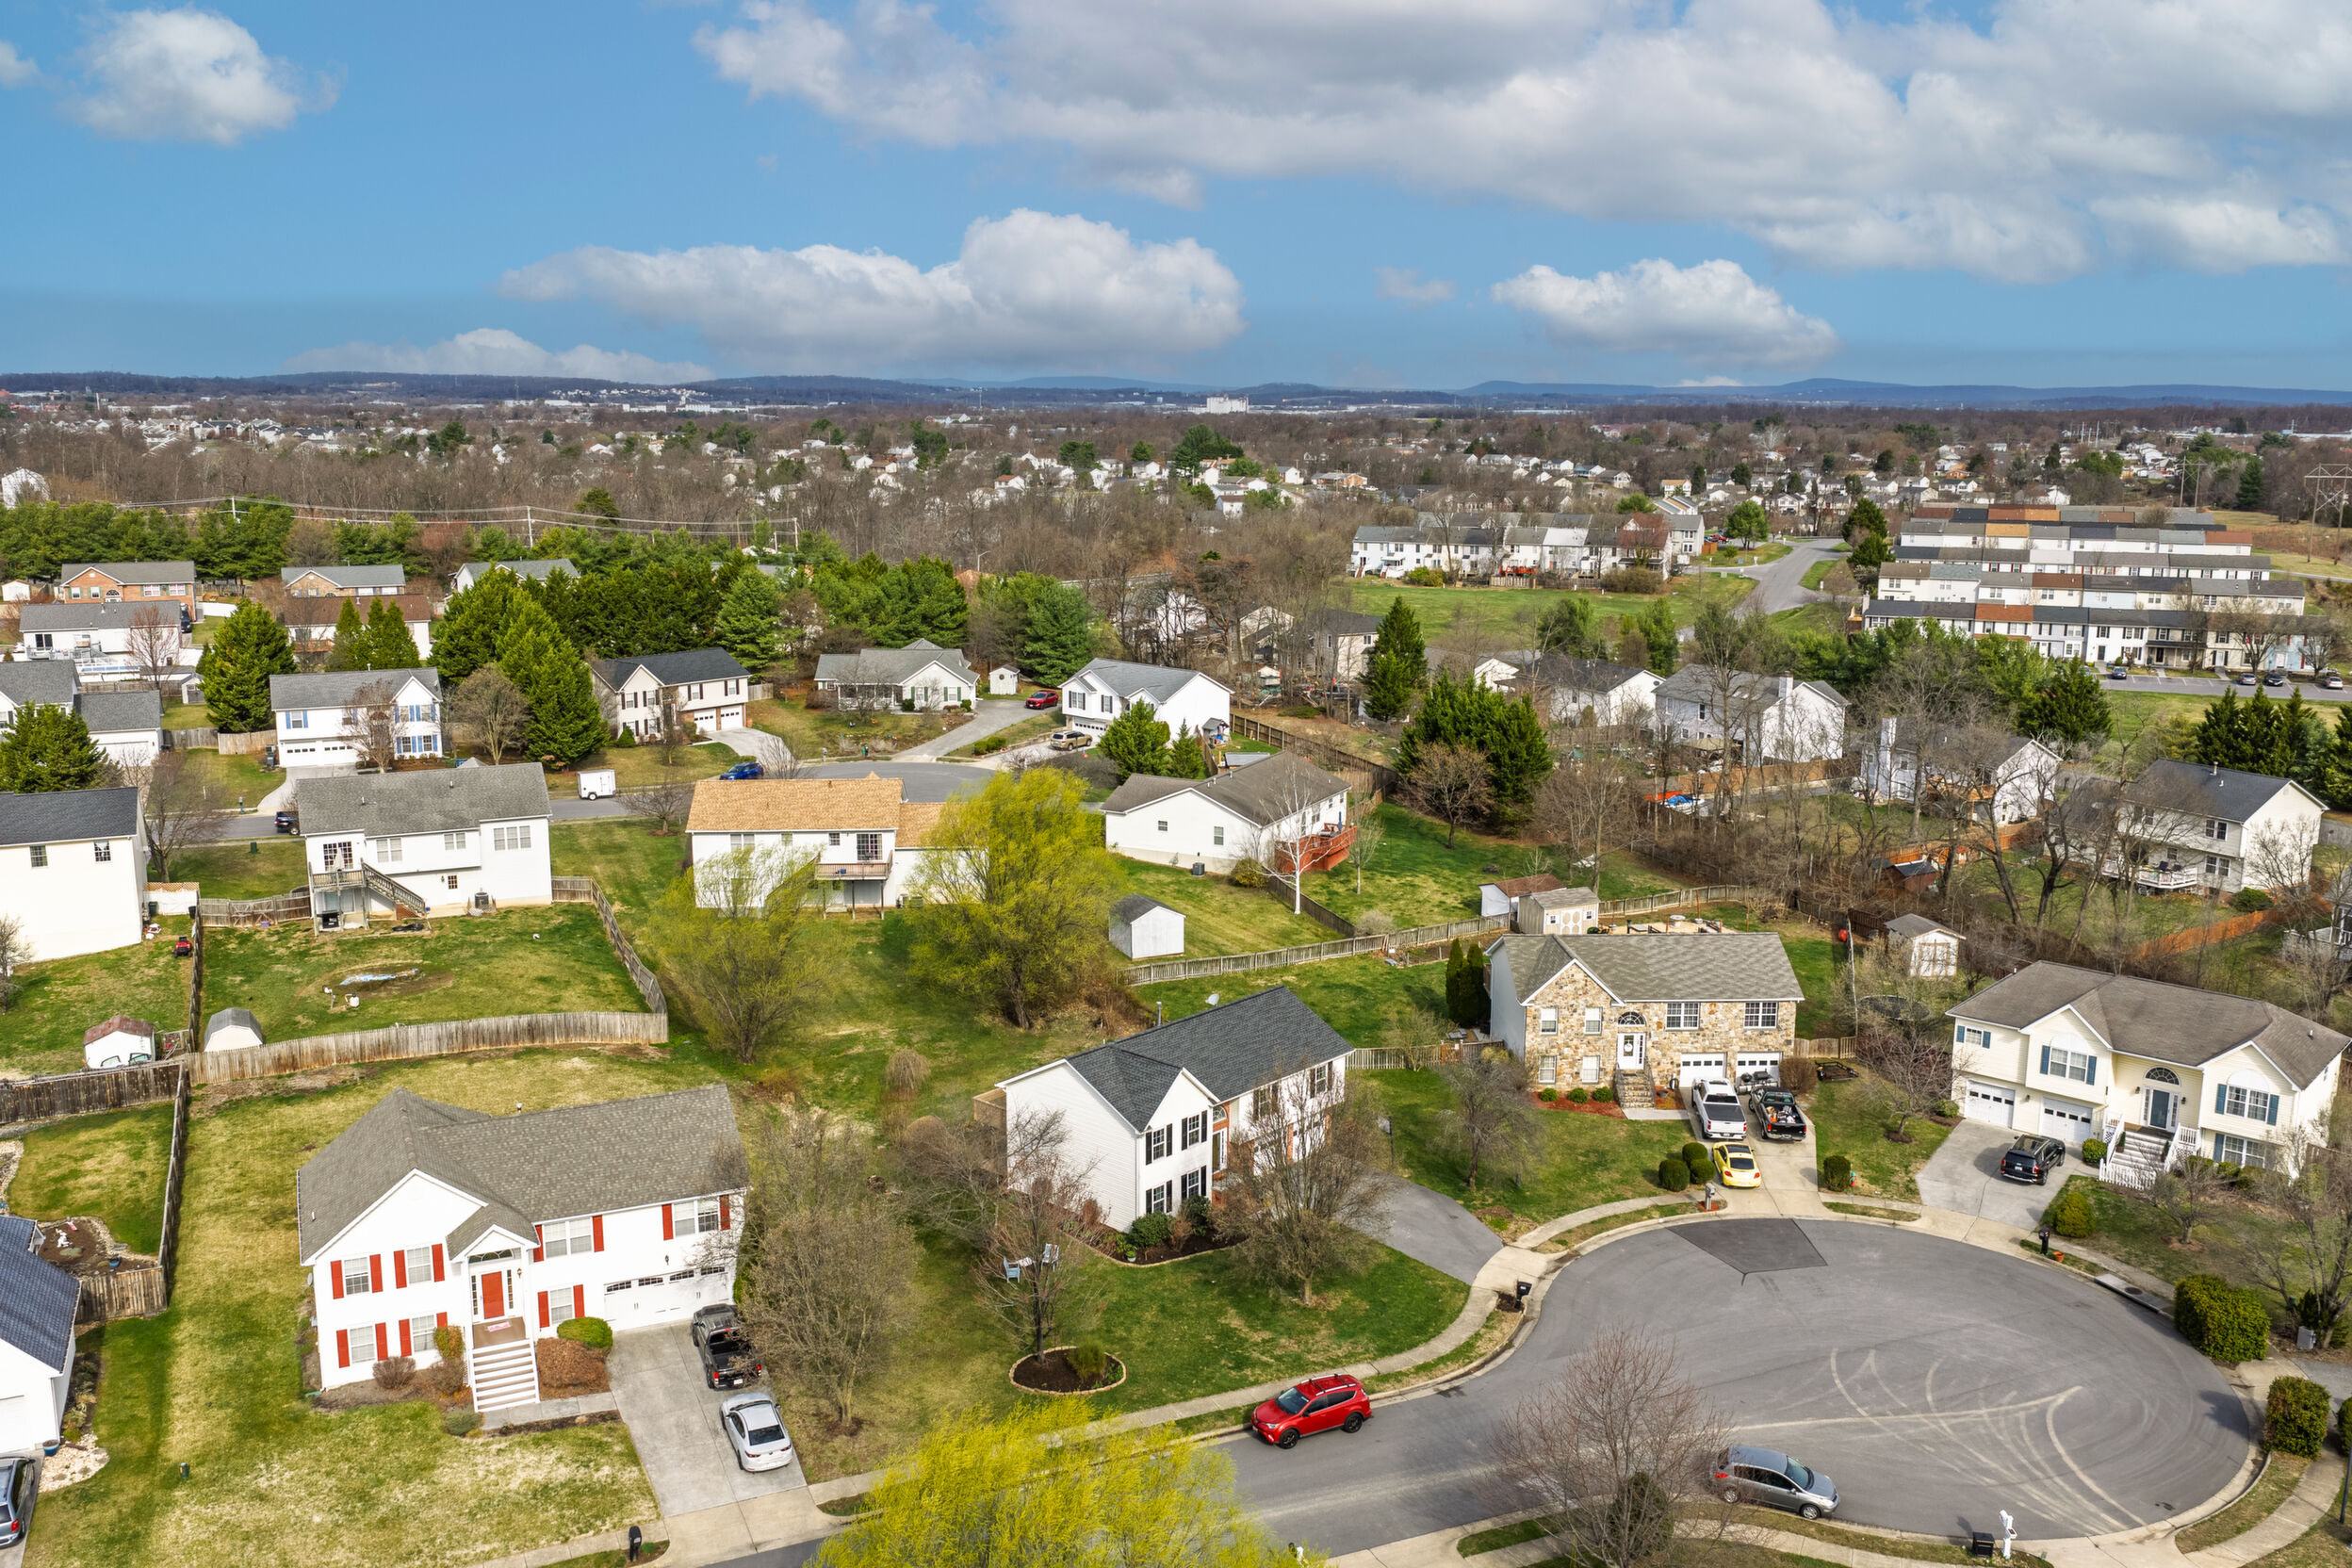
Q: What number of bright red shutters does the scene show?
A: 14